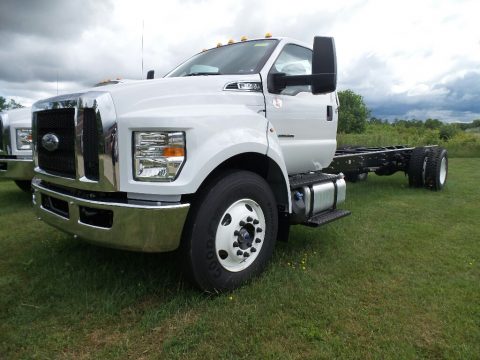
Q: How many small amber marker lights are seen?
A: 5